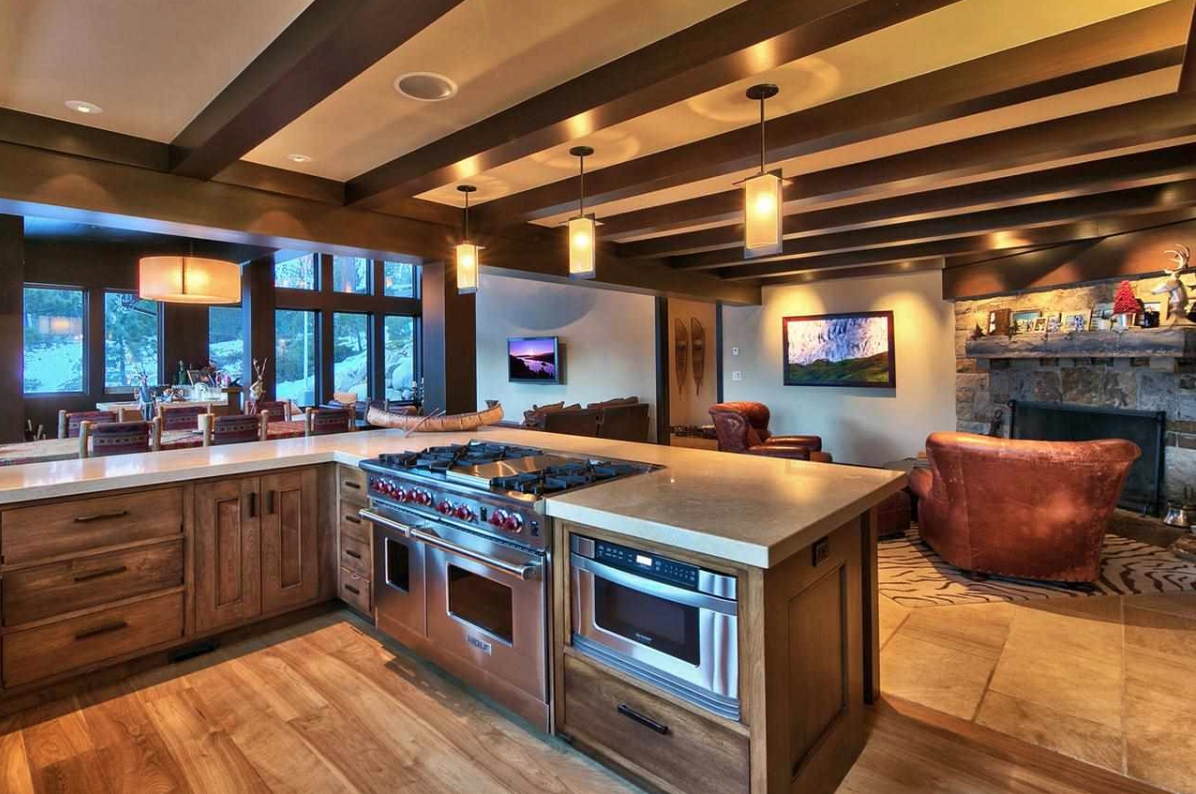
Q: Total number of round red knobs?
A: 9